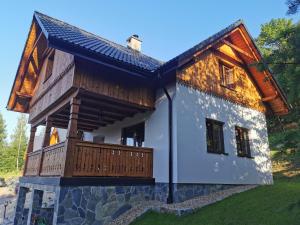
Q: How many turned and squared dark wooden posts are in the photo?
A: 3